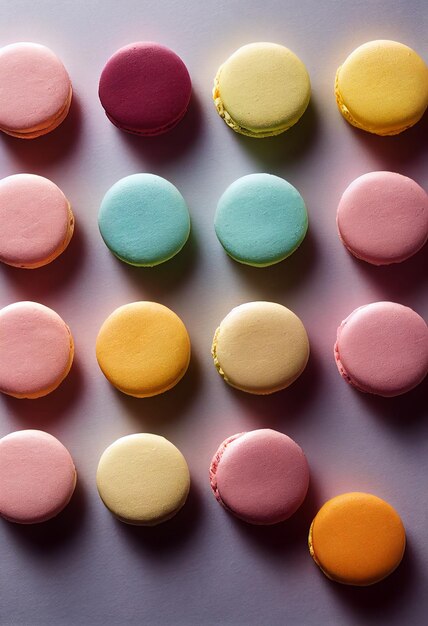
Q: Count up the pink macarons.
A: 7